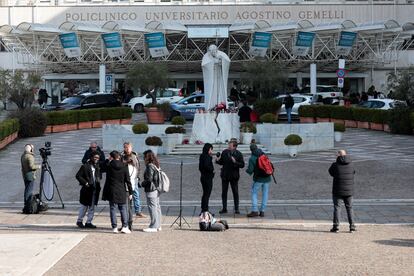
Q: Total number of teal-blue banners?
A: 6